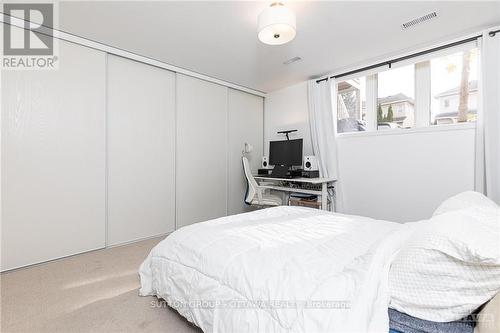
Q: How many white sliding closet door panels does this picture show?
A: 4